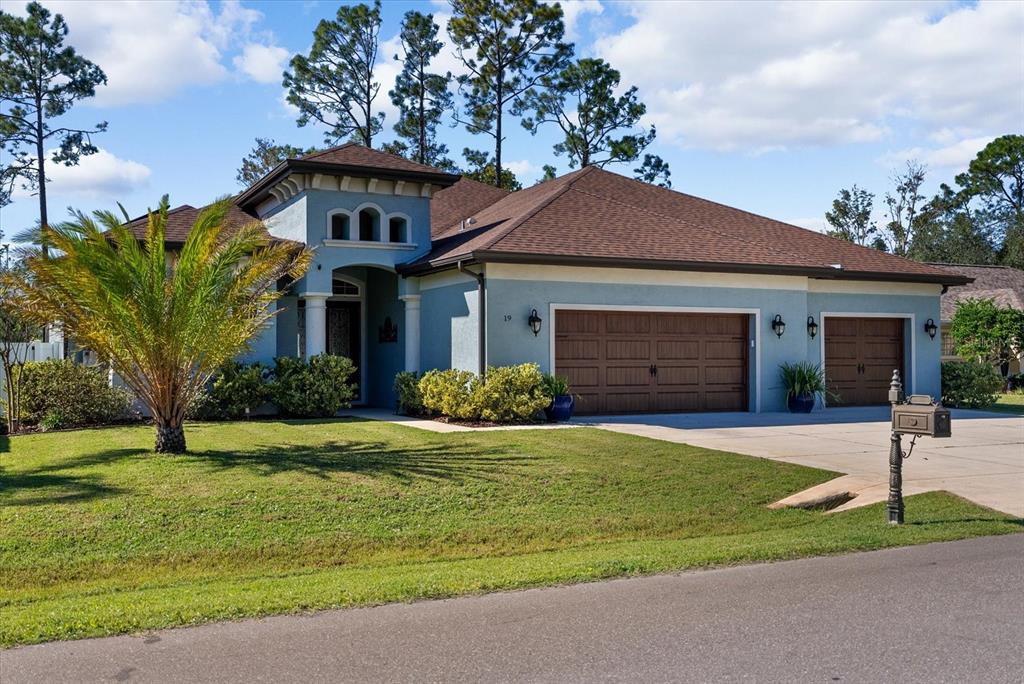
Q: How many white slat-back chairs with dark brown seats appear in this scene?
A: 0